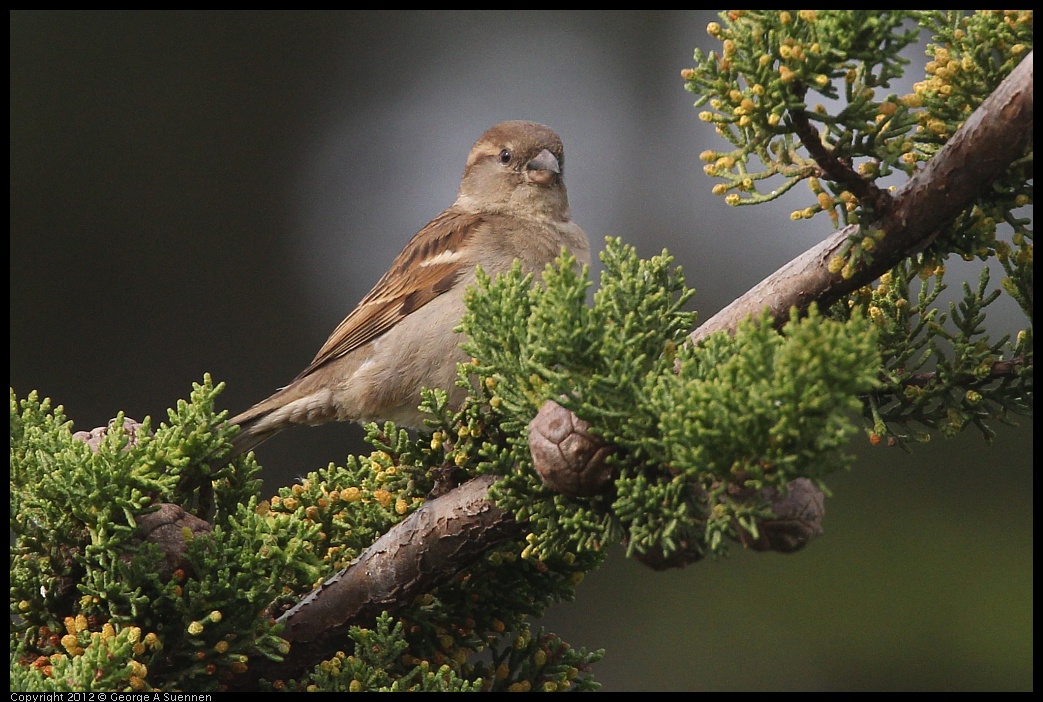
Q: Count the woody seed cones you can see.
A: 5